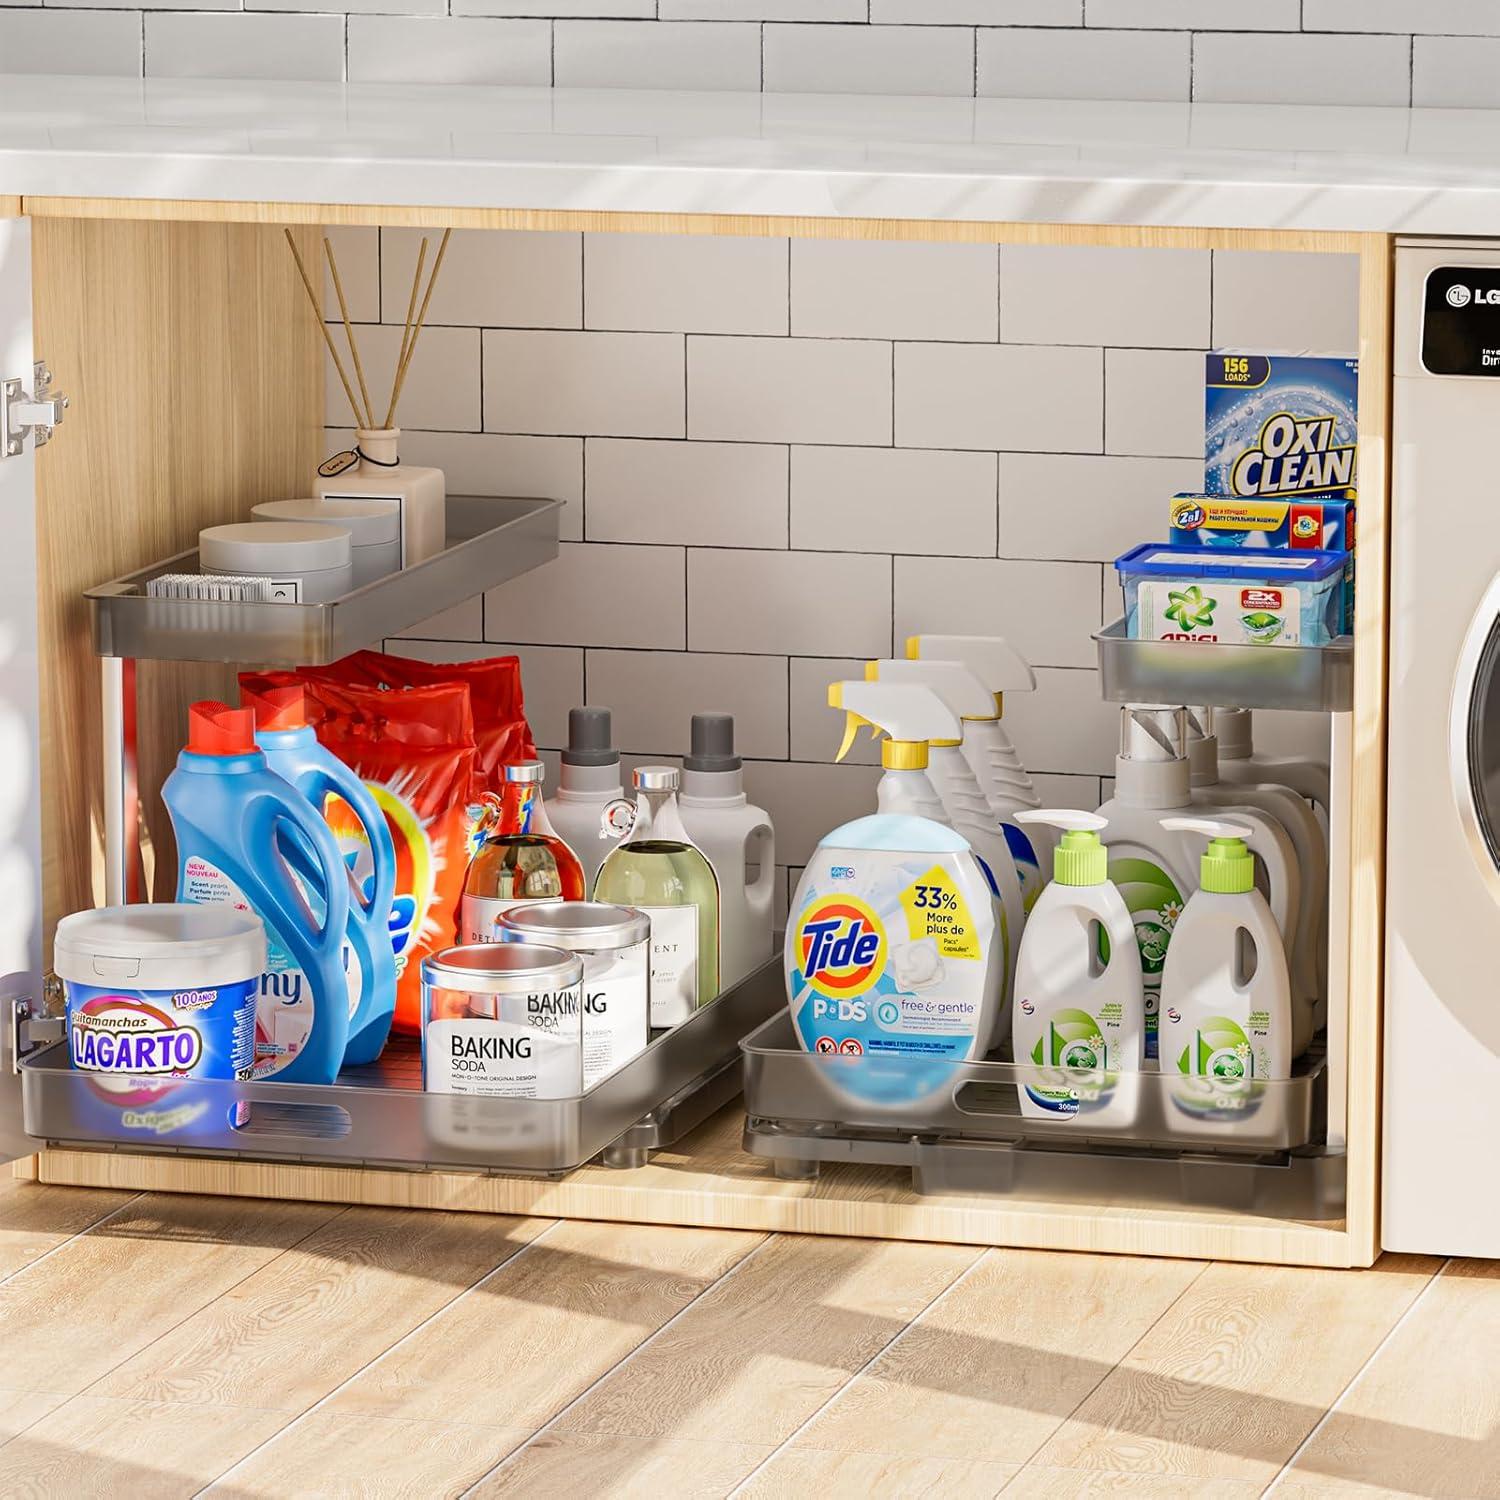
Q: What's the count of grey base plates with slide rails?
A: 2